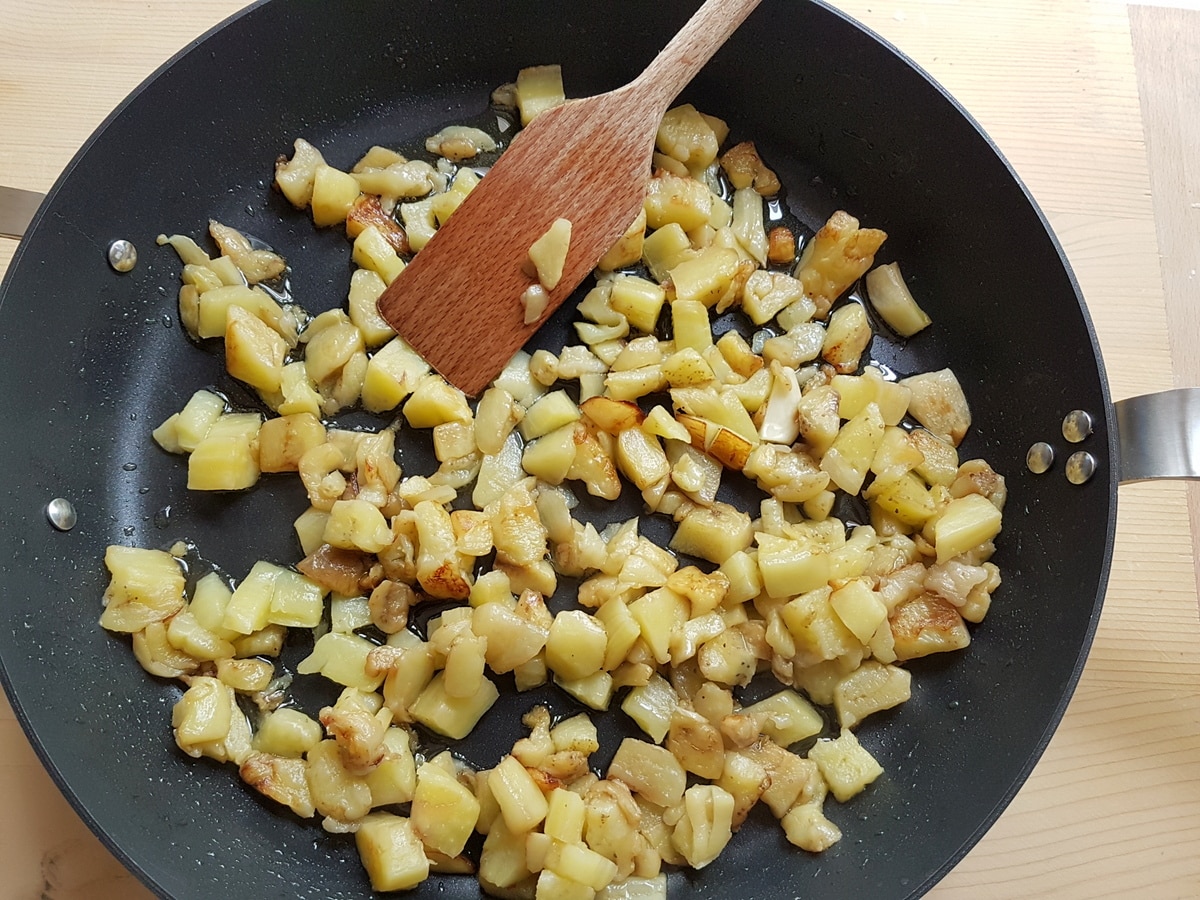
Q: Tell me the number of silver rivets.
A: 5